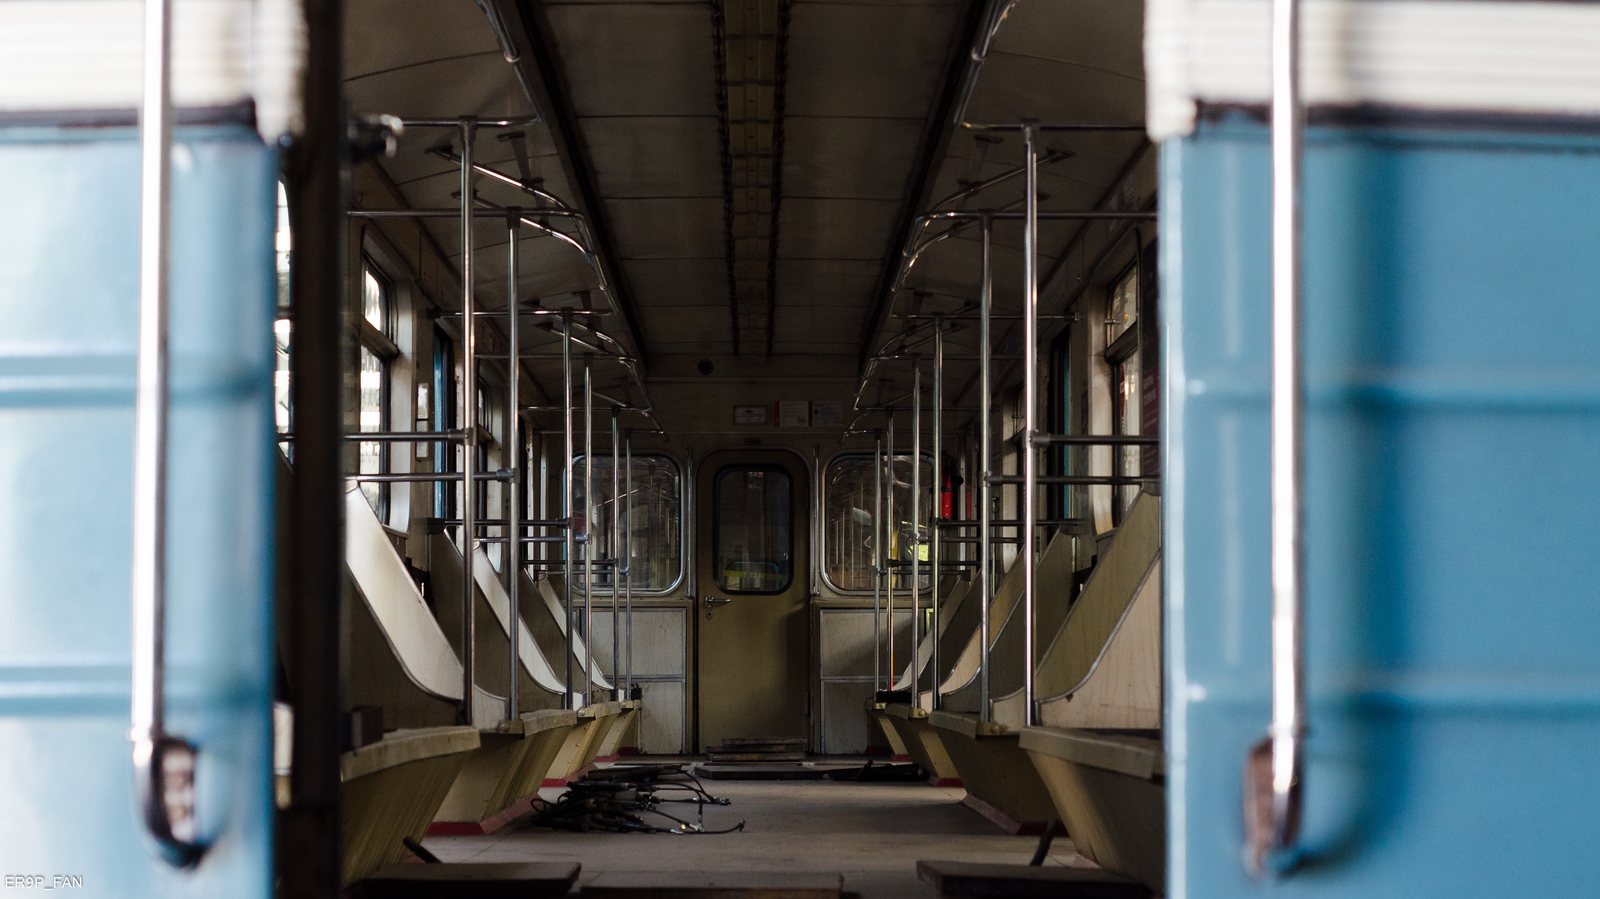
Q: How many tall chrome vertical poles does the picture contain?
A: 12